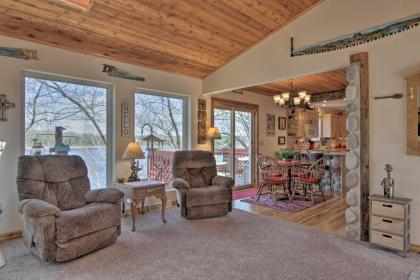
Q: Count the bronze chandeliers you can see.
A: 1